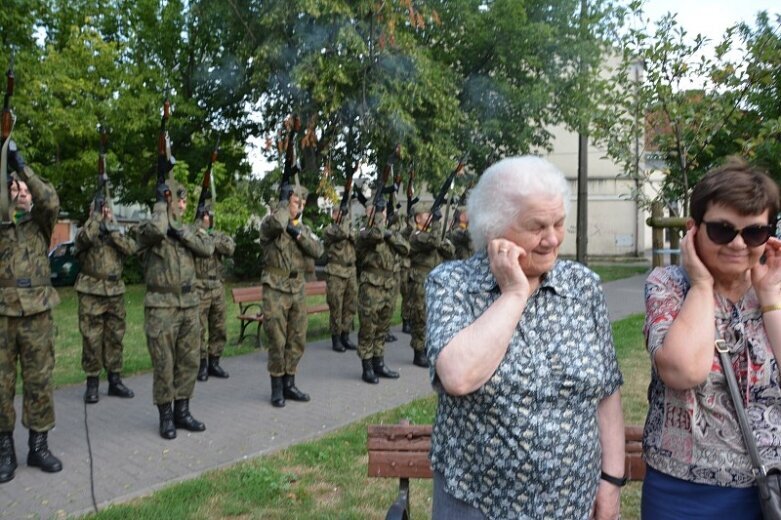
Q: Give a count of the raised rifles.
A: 11